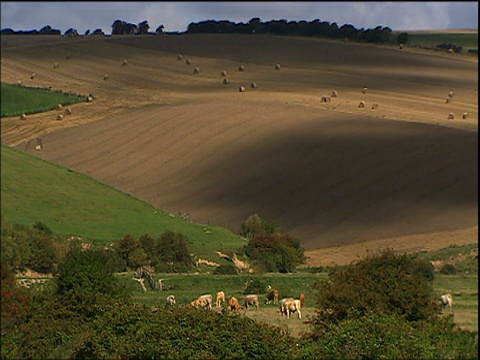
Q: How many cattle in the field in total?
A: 11